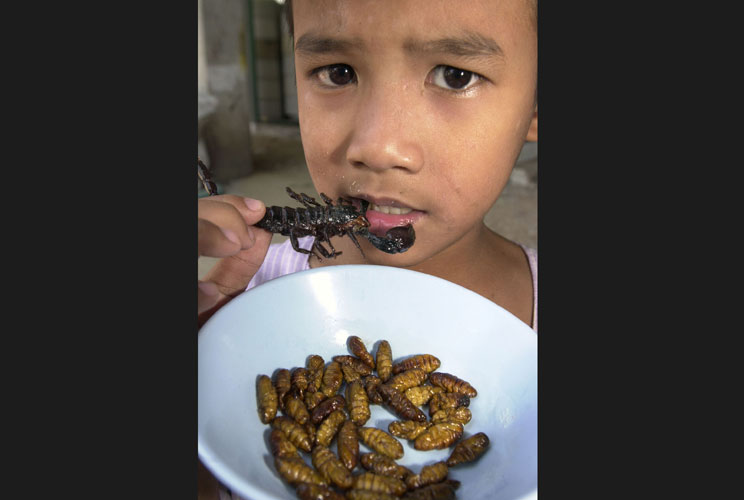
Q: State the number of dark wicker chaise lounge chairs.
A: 0